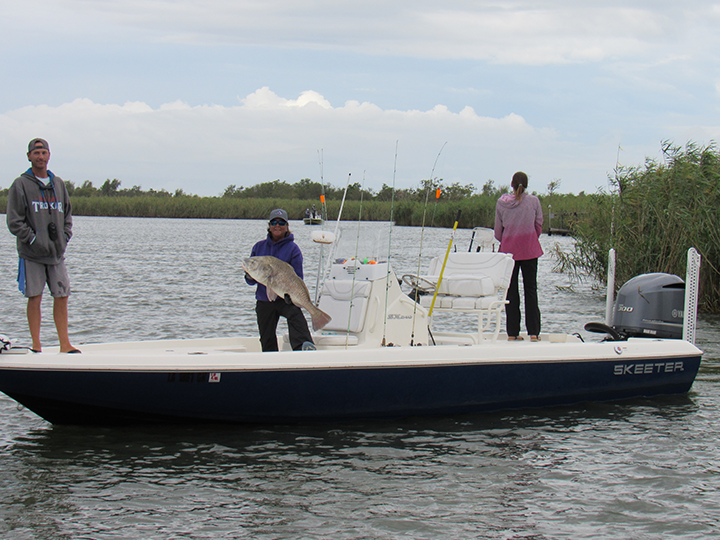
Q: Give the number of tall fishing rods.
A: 5